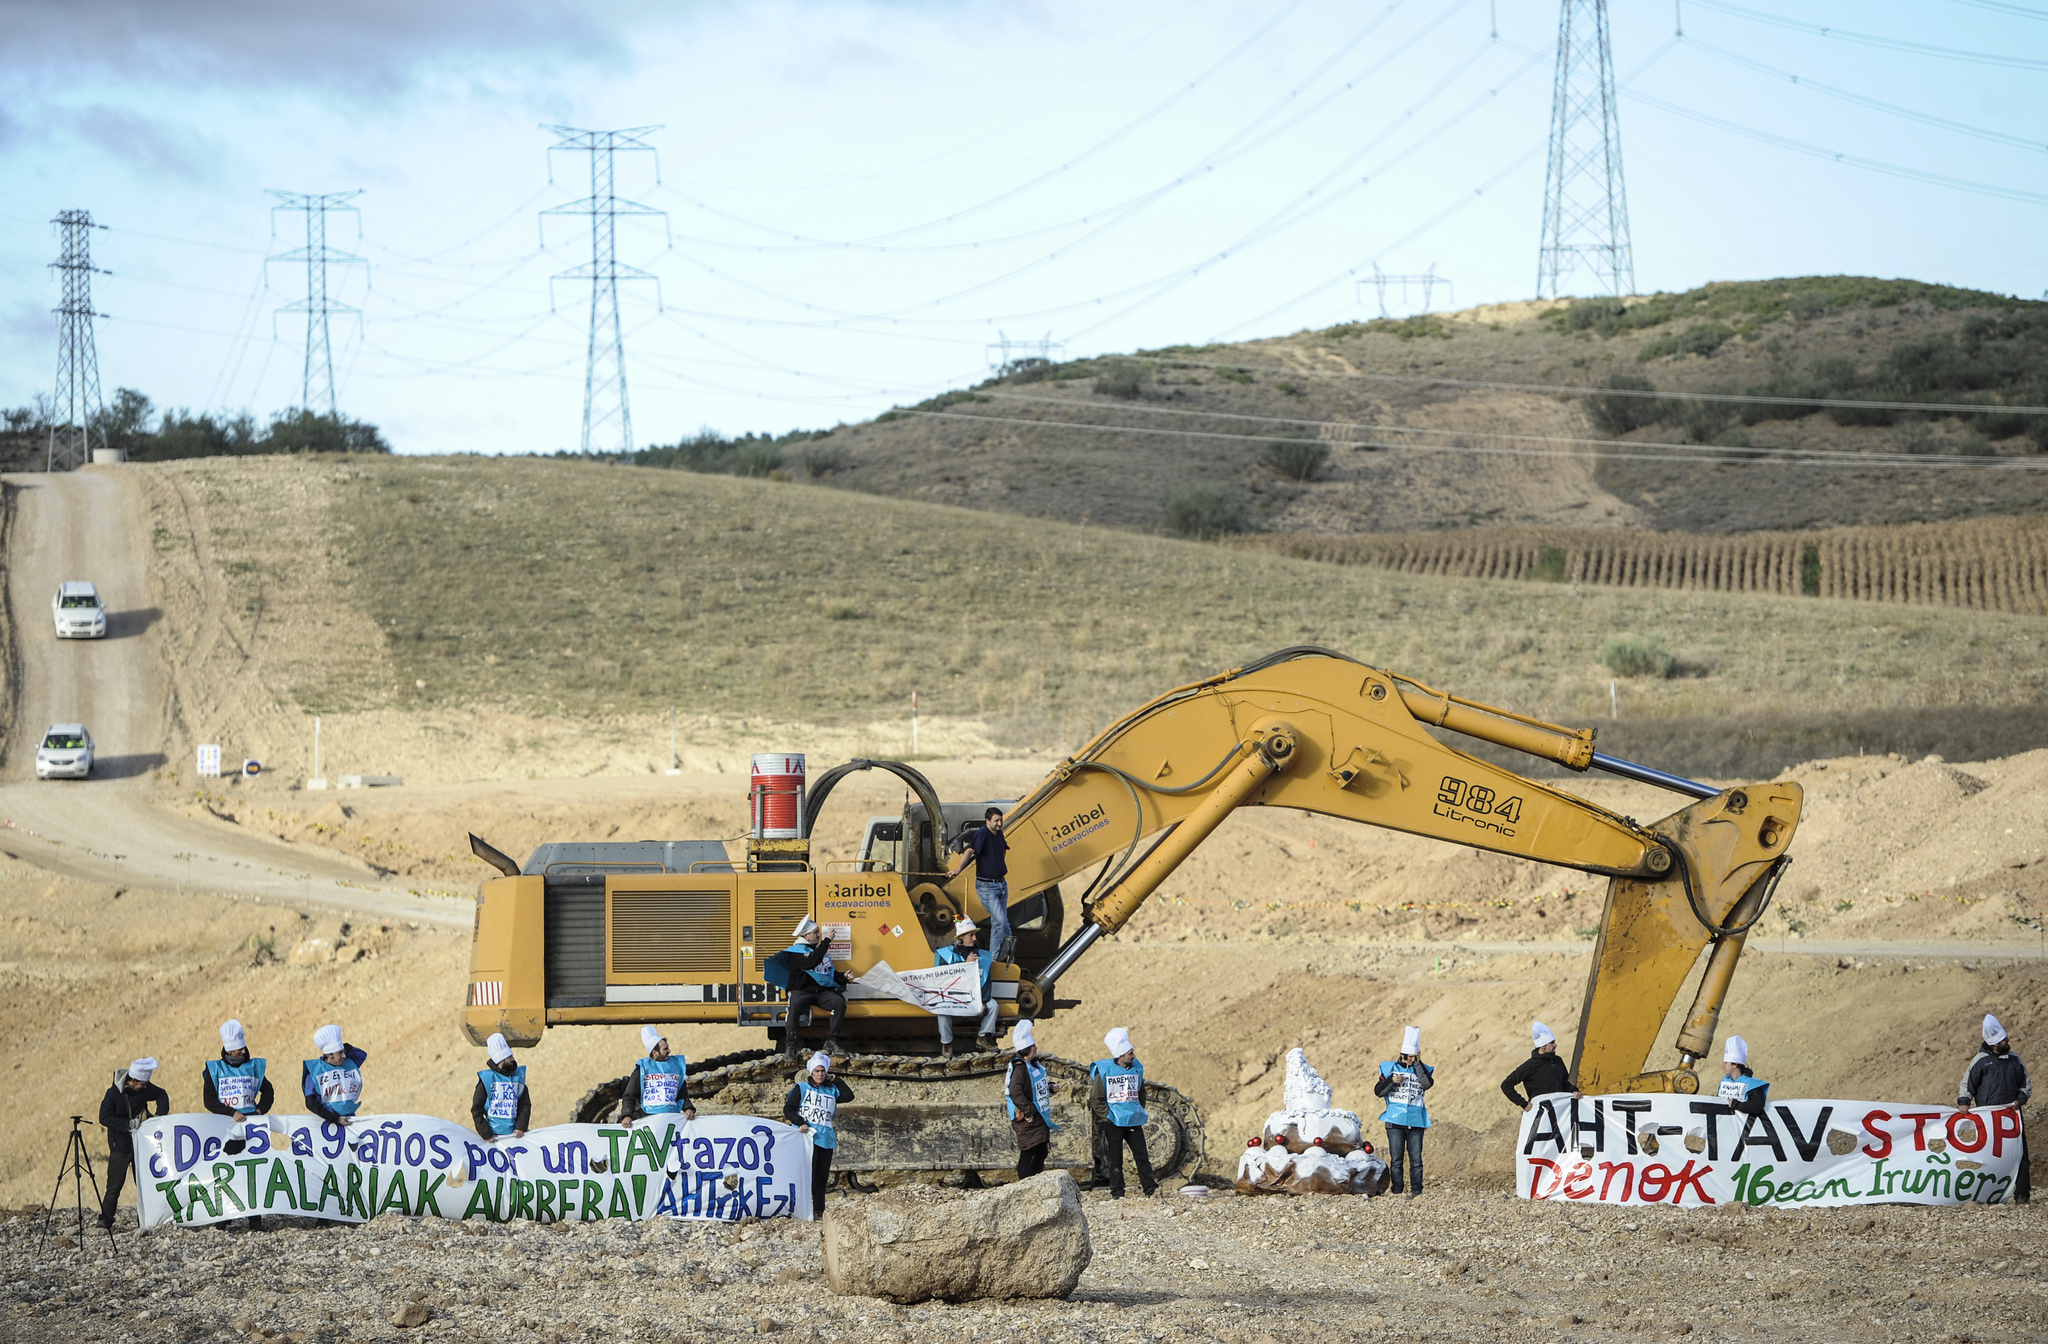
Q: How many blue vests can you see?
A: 11